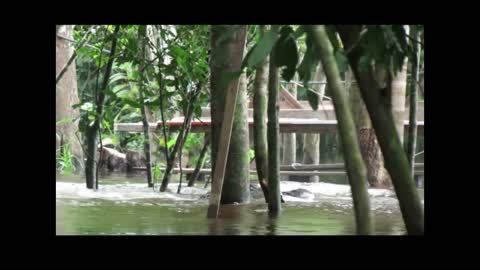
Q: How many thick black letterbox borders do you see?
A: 4